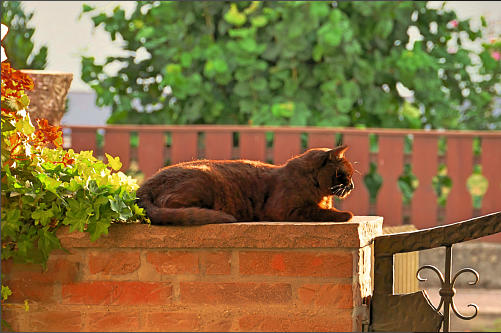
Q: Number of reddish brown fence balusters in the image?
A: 13